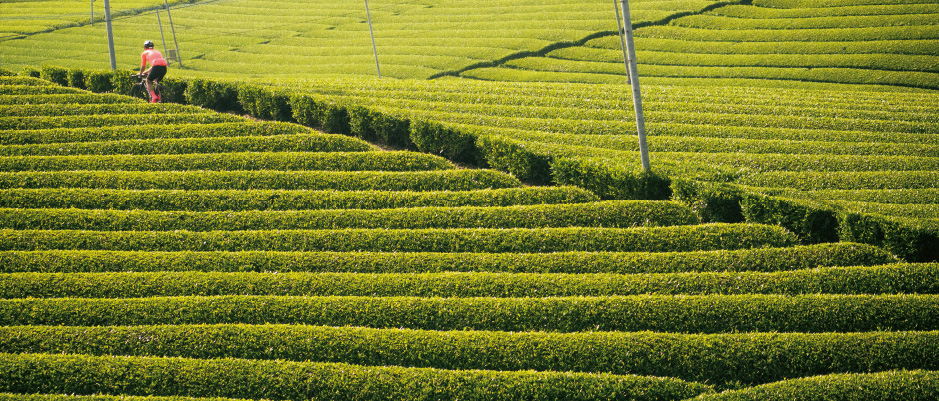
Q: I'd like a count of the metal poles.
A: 7